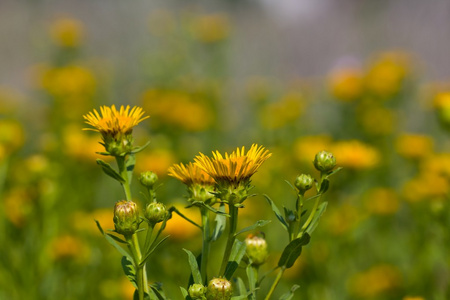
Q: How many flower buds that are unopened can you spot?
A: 8